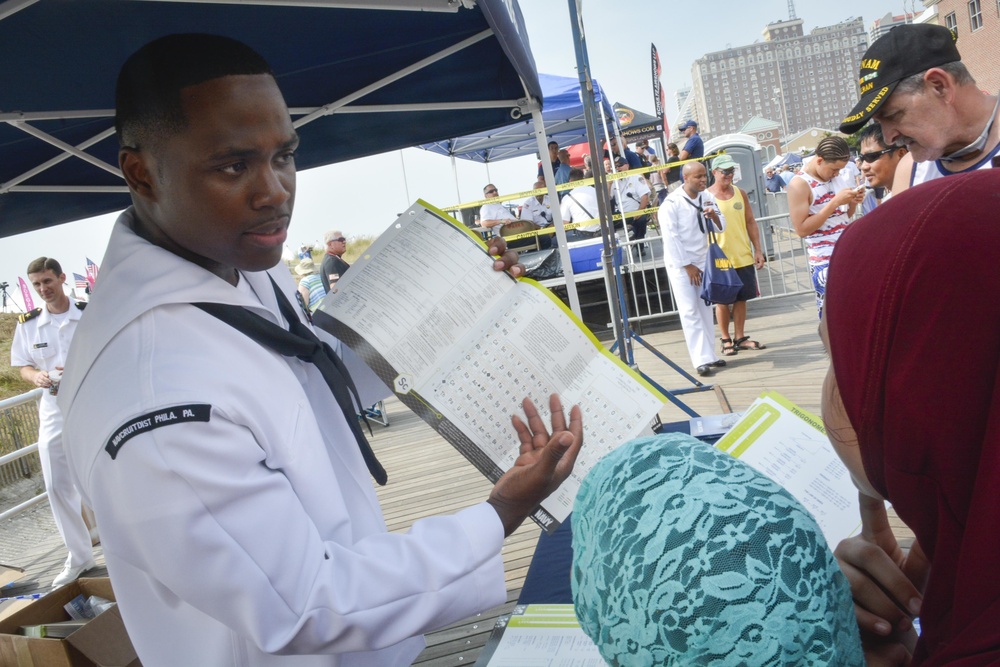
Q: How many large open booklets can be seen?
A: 1